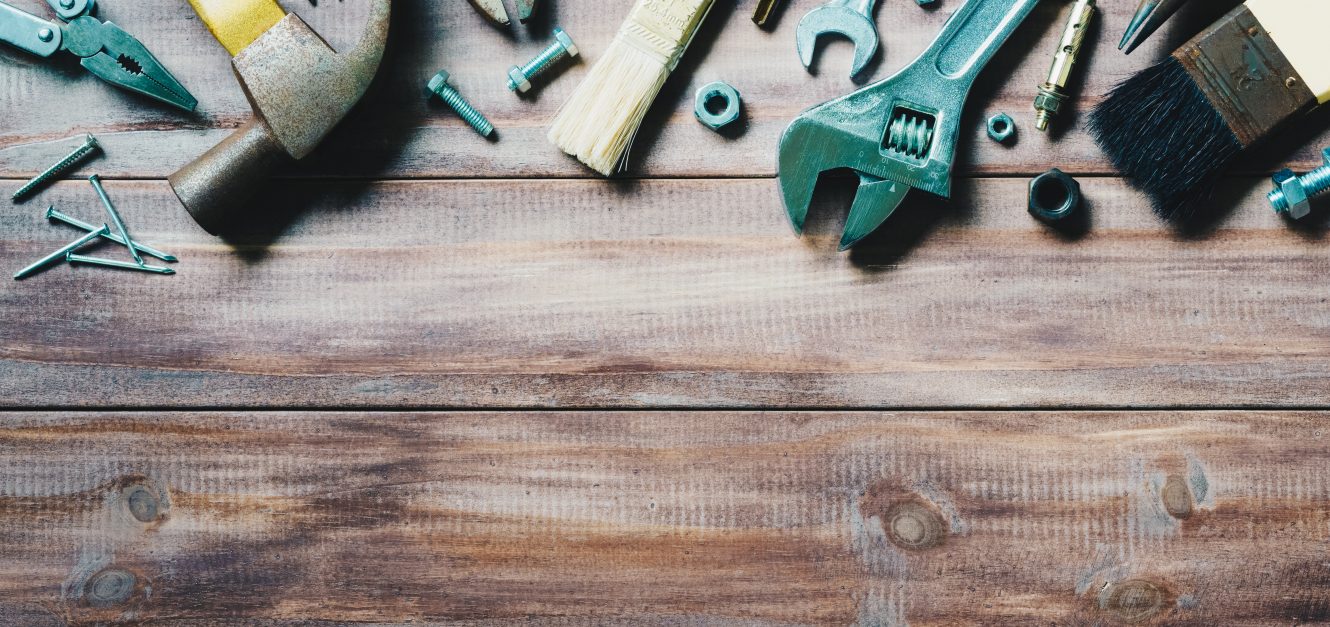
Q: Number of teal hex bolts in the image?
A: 3